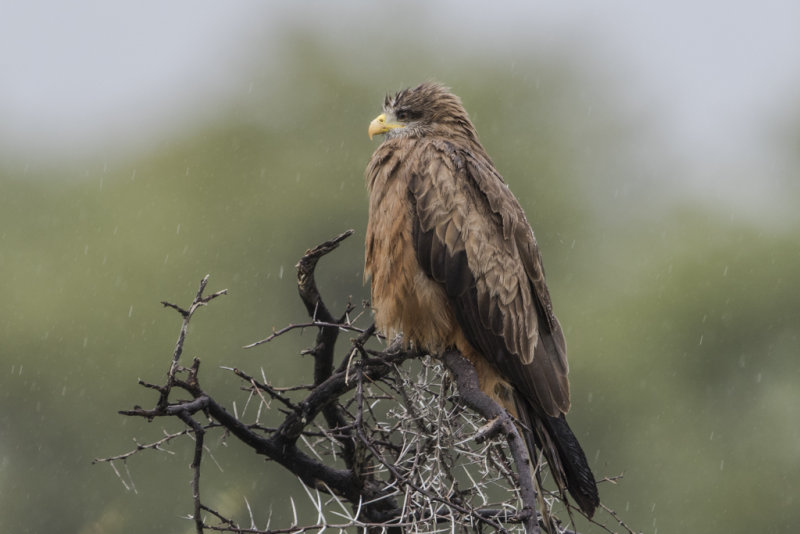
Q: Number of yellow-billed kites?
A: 1